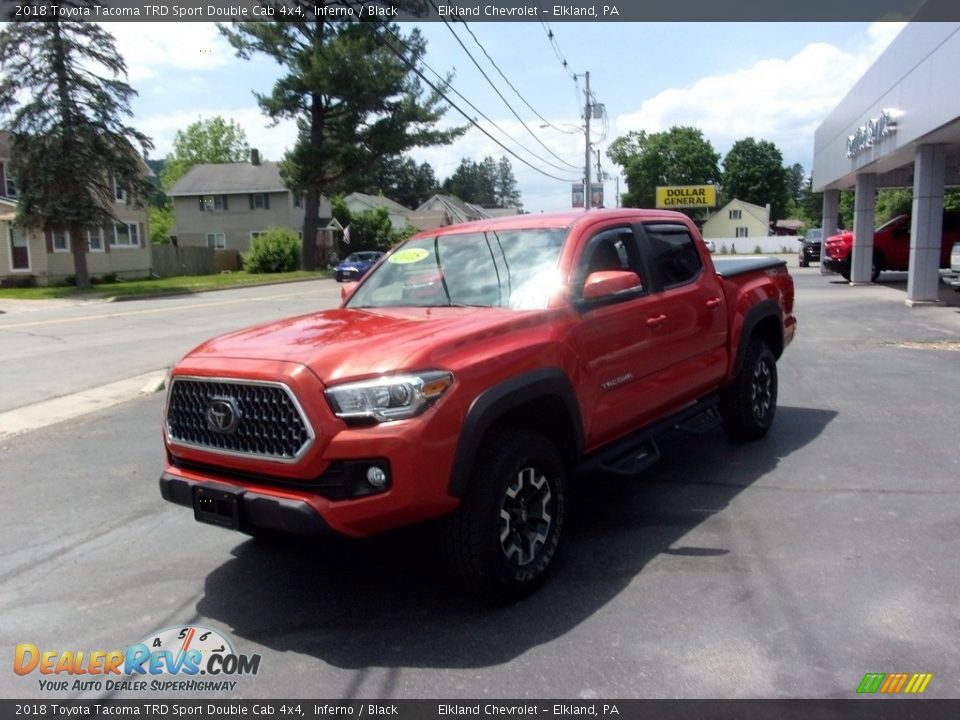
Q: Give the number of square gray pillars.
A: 3